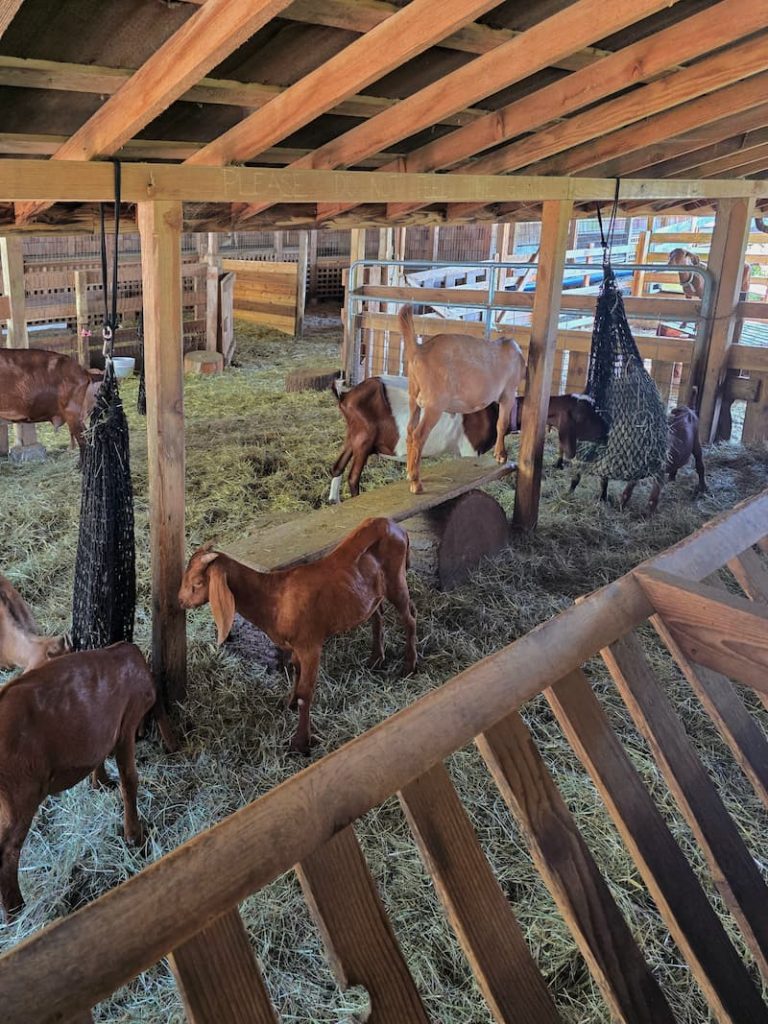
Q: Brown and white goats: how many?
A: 1